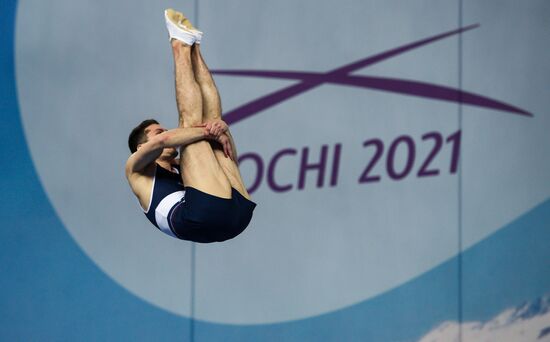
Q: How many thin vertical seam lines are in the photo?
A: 2